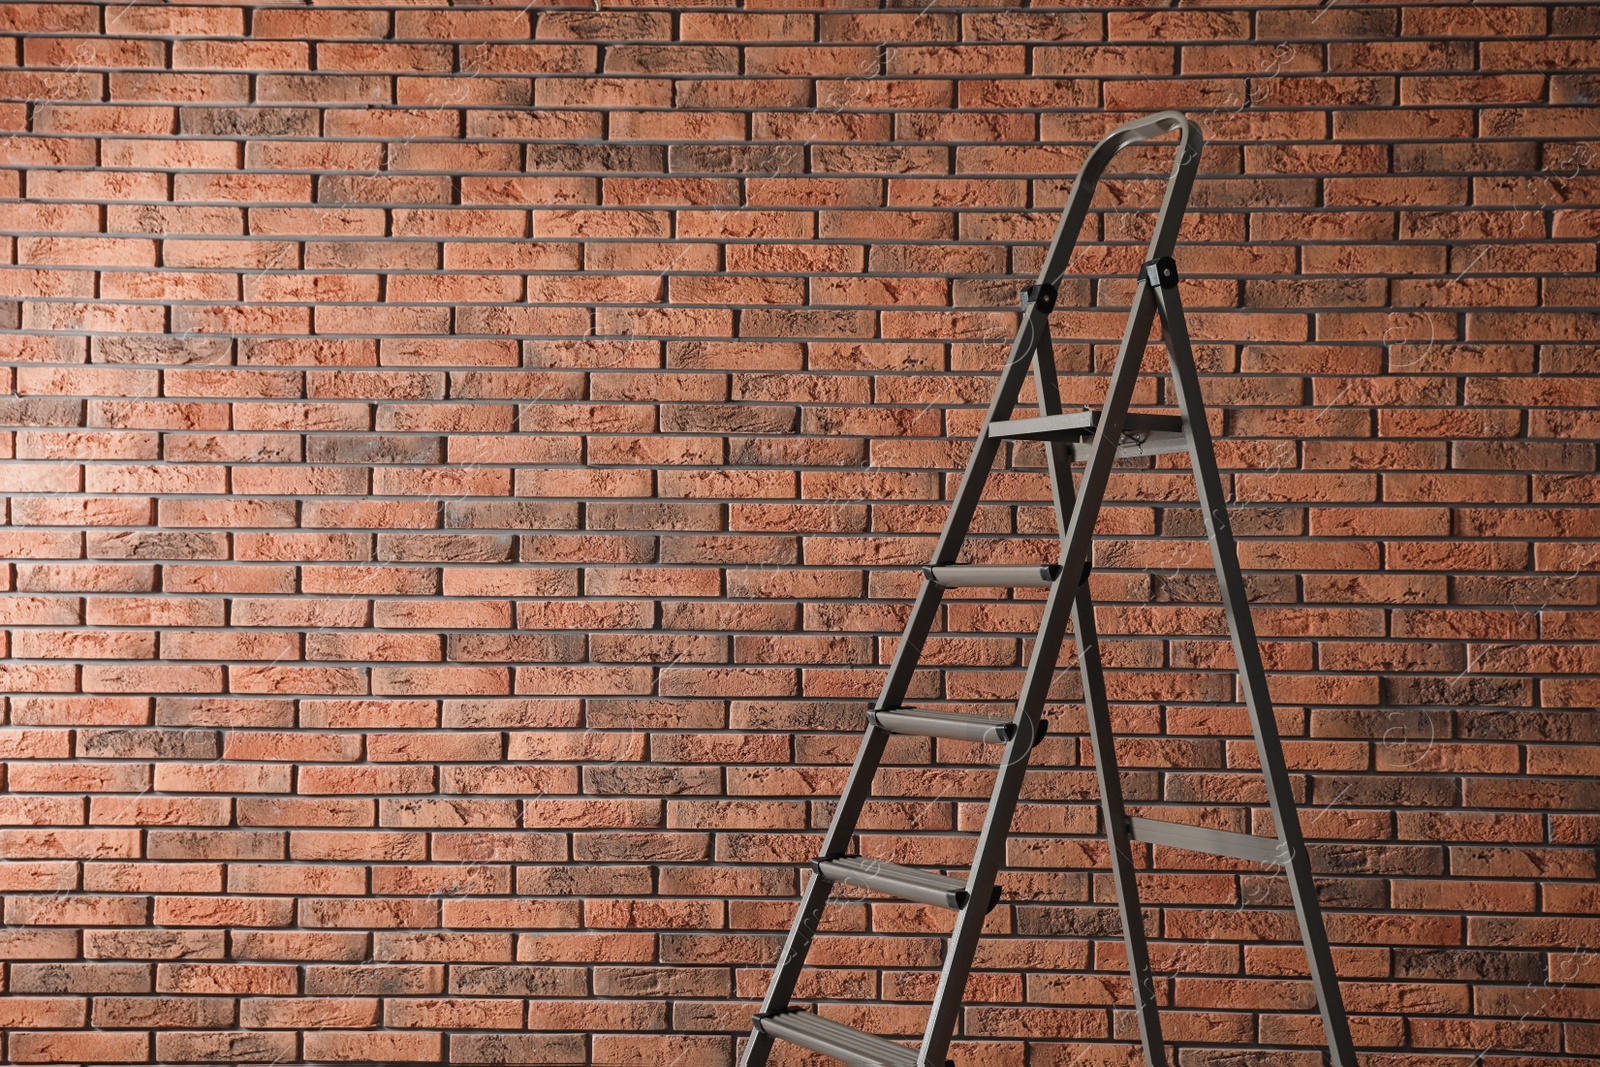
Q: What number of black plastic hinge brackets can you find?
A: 2